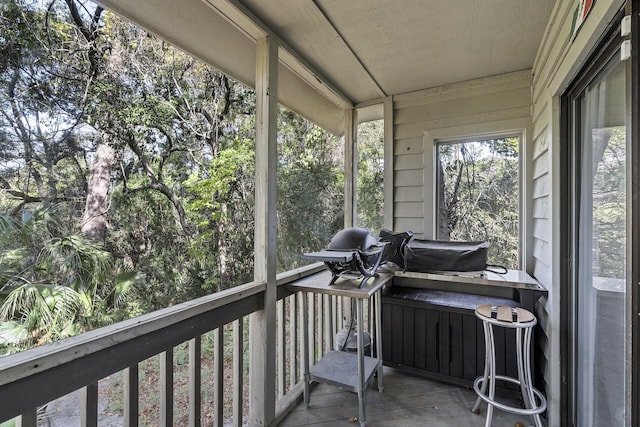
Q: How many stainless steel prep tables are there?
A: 1